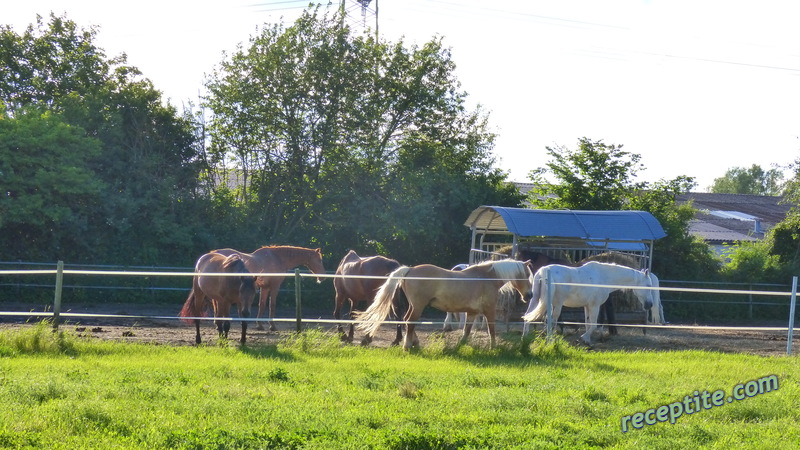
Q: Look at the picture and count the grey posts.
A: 2